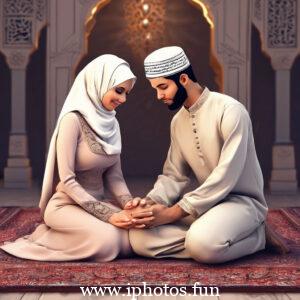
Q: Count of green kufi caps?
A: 0